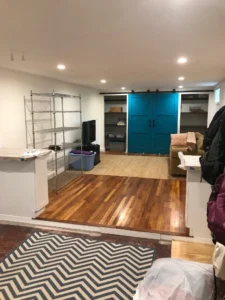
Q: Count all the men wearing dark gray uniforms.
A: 0